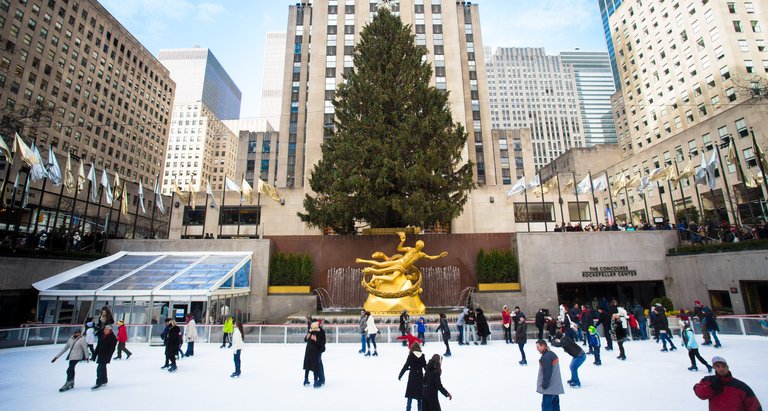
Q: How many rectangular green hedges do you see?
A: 2